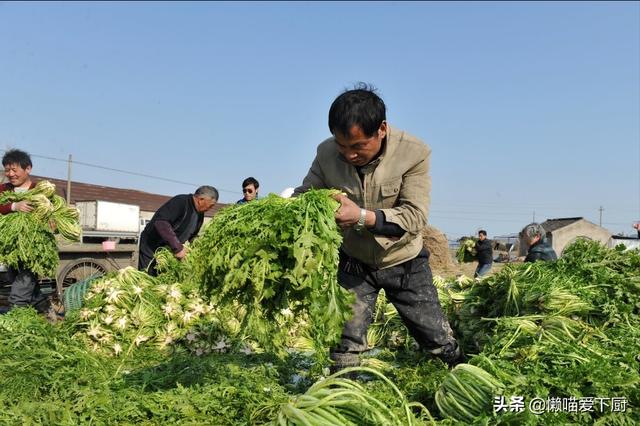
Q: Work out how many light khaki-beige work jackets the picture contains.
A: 1